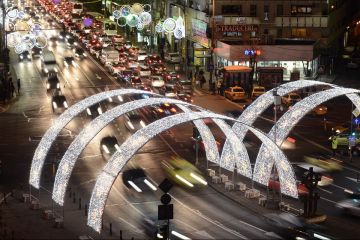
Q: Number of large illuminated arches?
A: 5